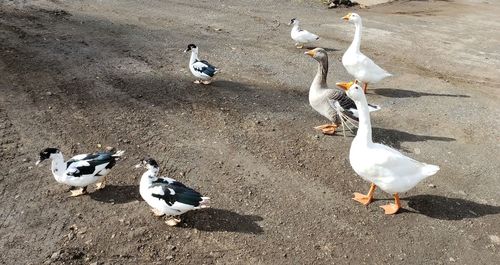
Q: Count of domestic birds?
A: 7